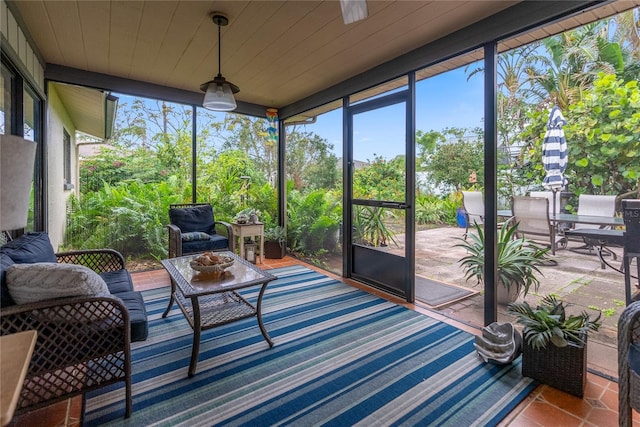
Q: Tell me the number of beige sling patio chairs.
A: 4